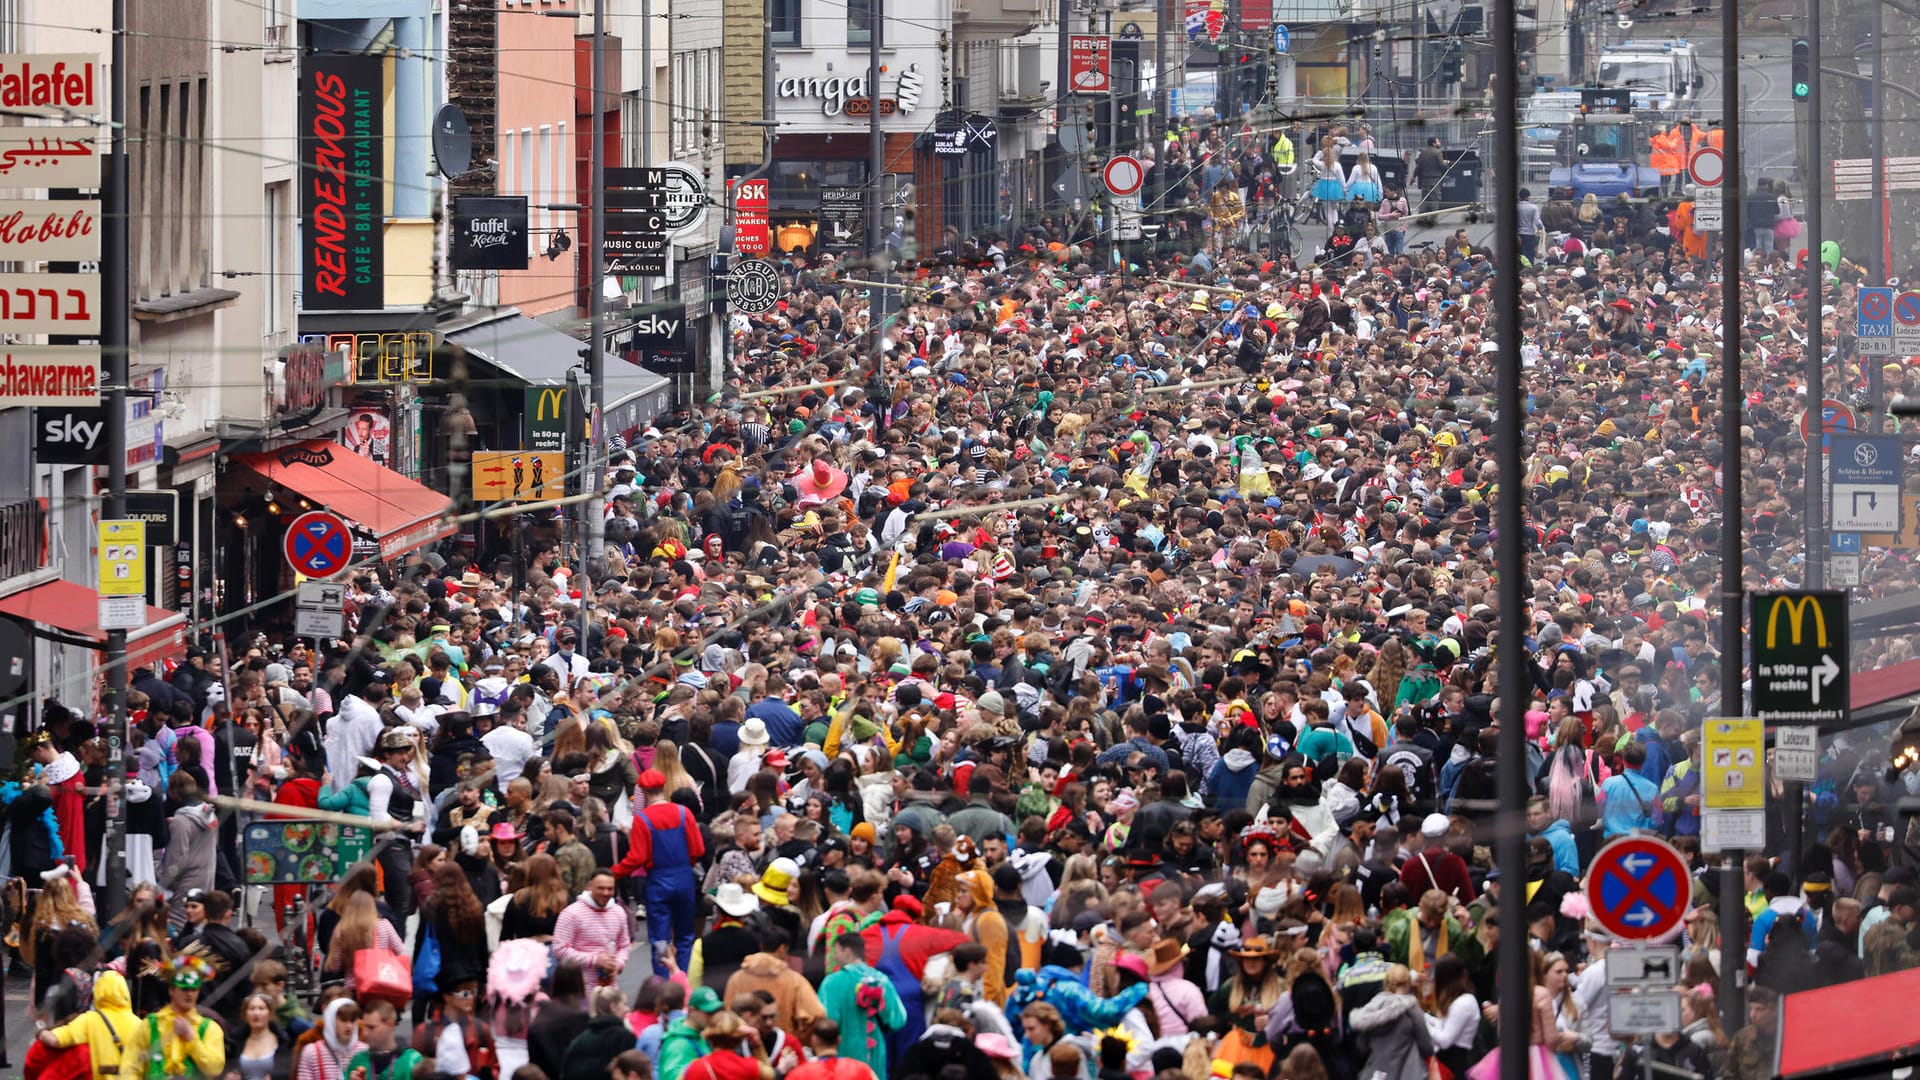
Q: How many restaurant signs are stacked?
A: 5